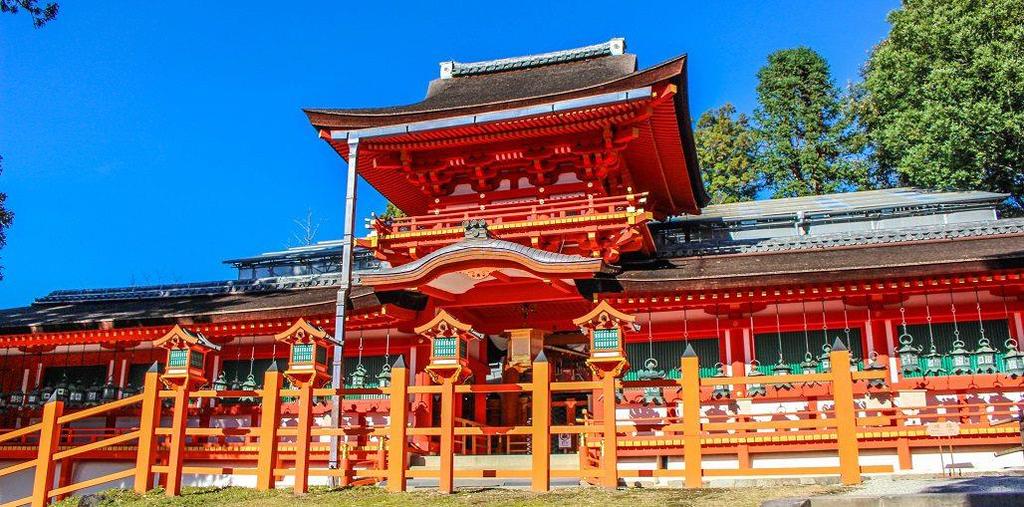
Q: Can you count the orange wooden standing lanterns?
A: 4